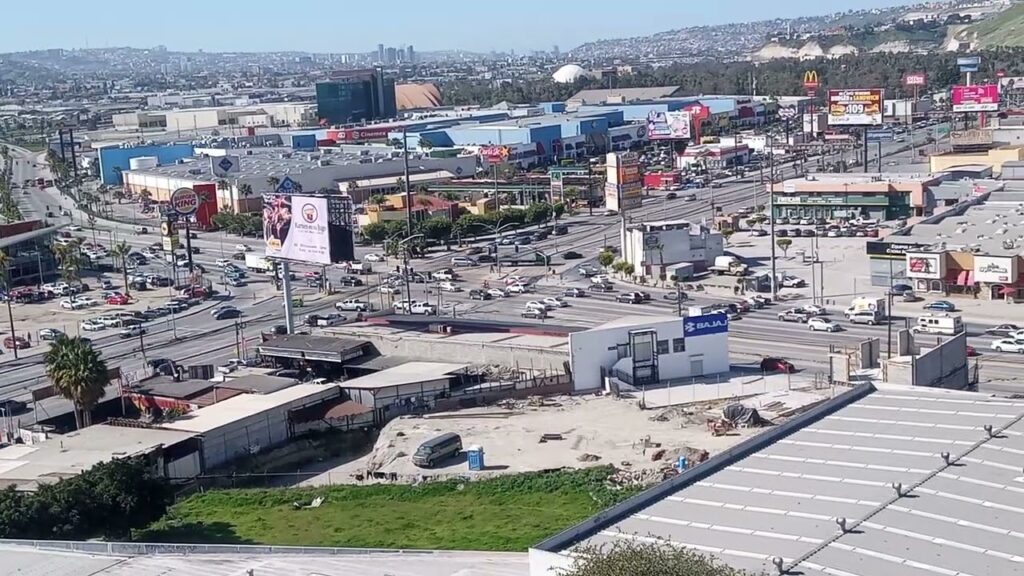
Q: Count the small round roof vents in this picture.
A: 5